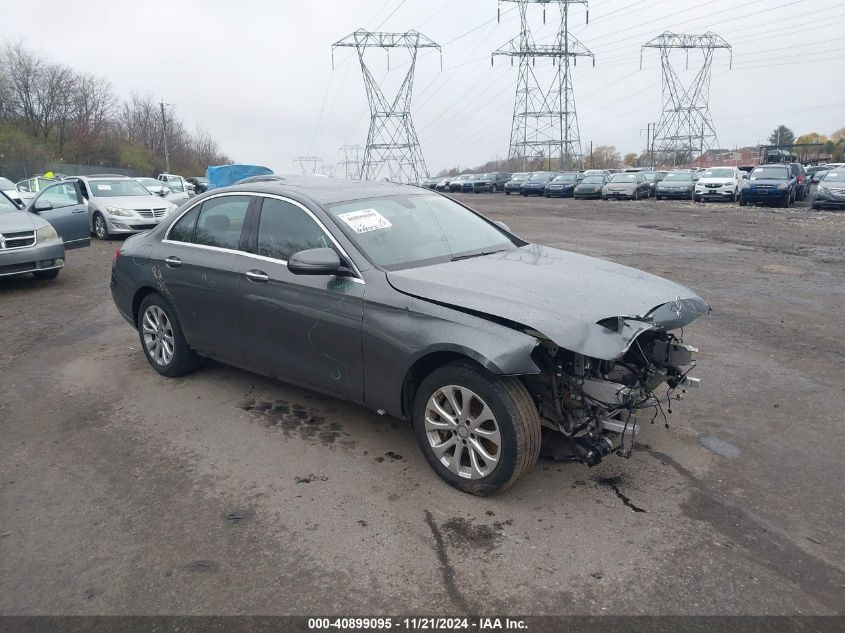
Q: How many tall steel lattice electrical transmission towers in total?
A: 3